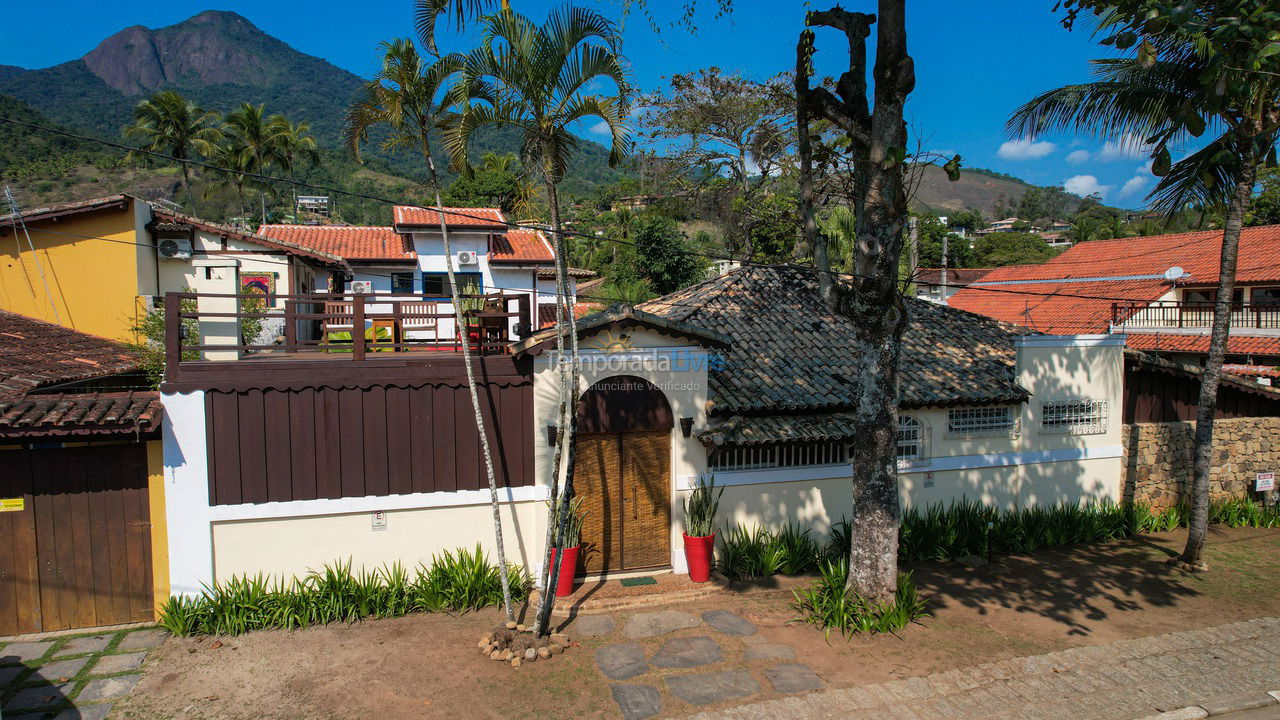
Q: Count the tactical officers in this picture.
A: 0